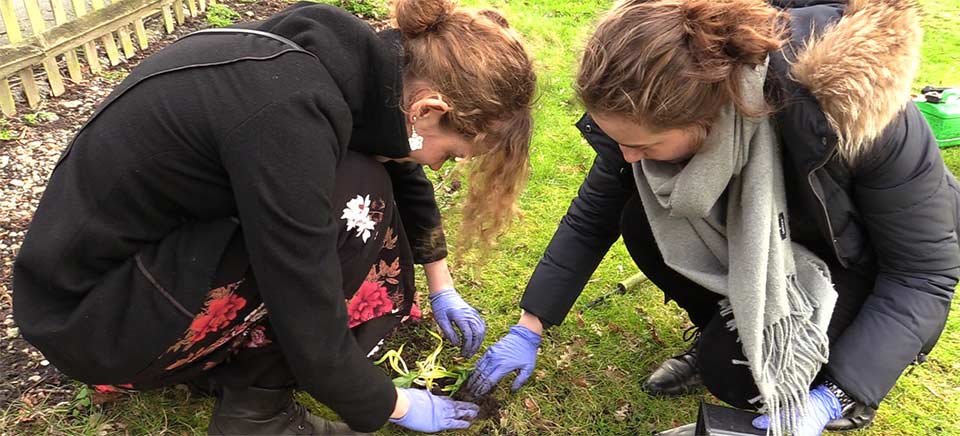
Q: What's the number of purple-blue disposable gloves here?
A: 4